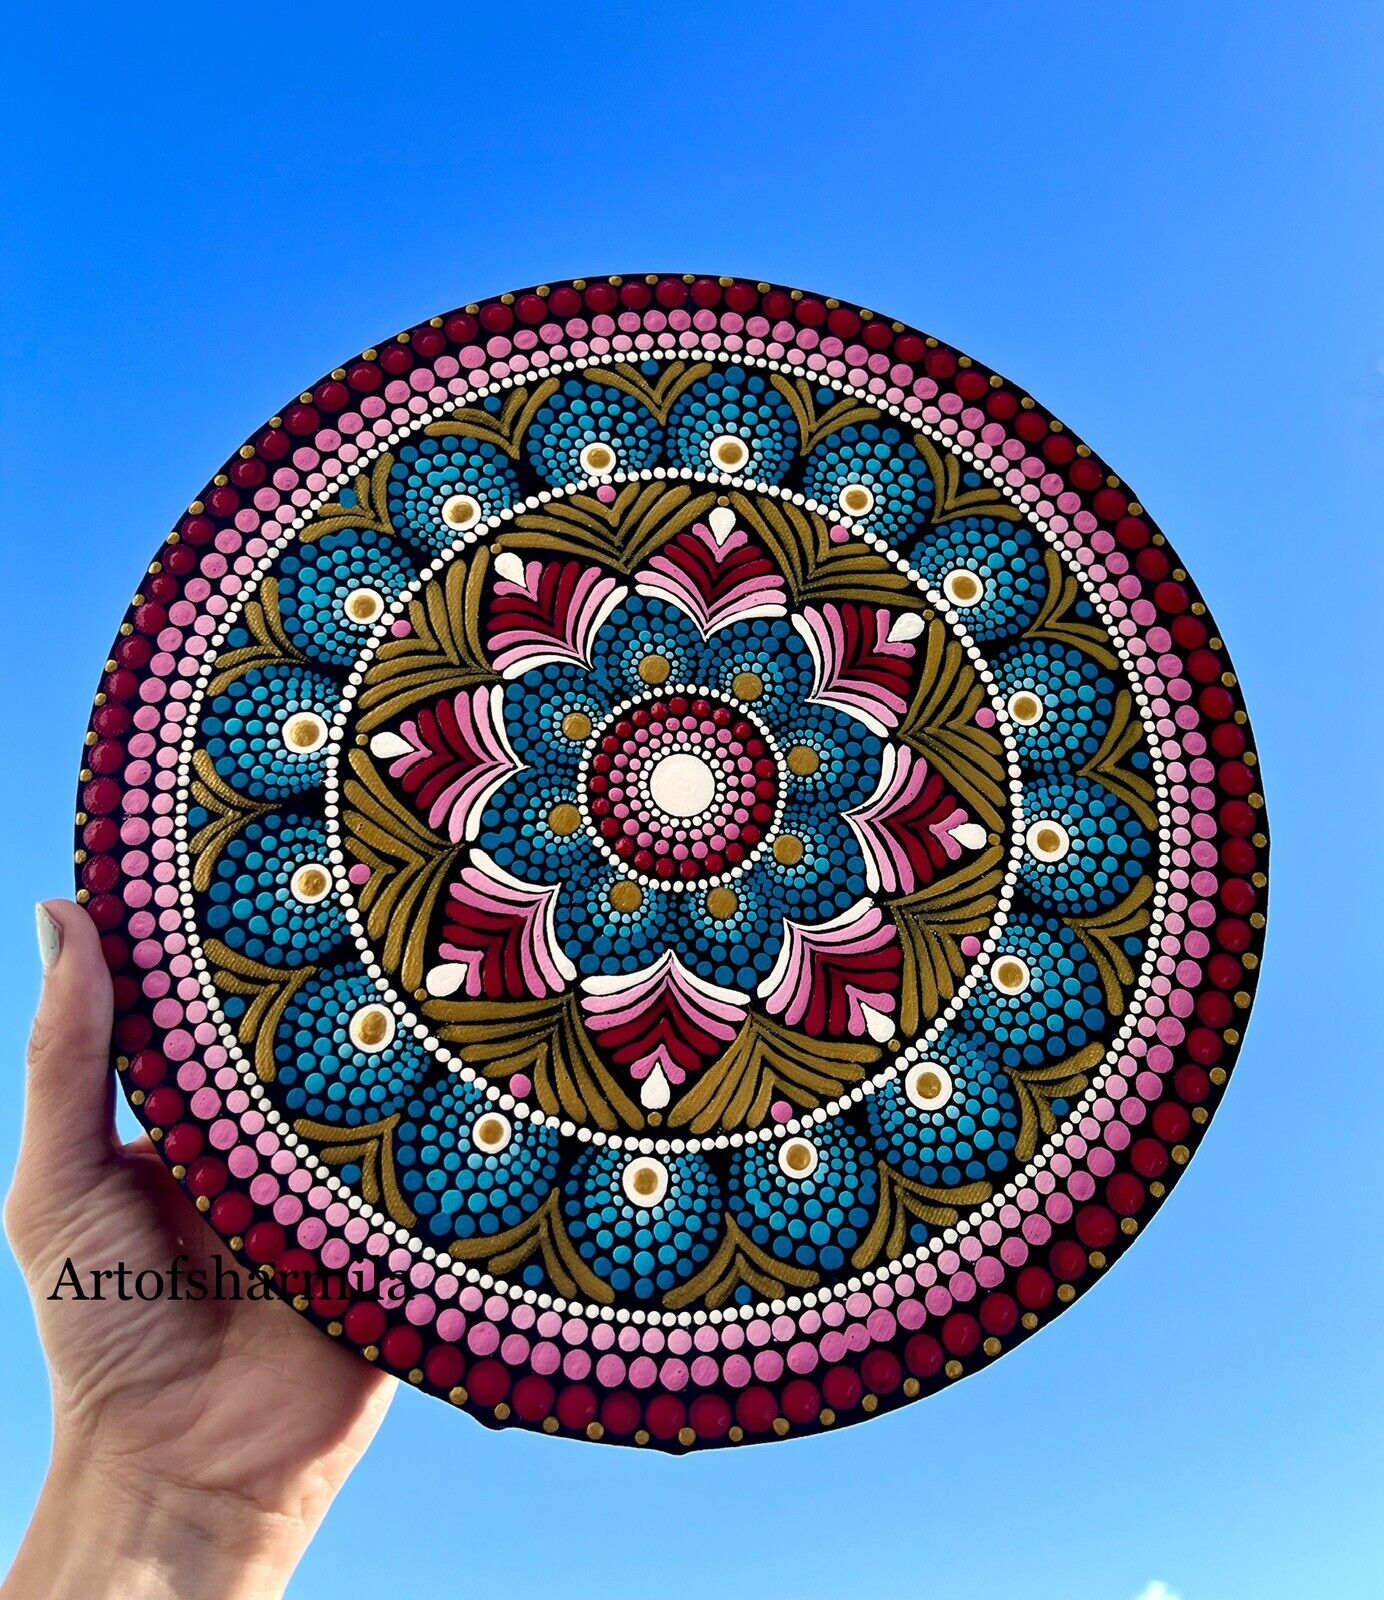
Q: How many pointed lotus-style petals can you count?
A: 8